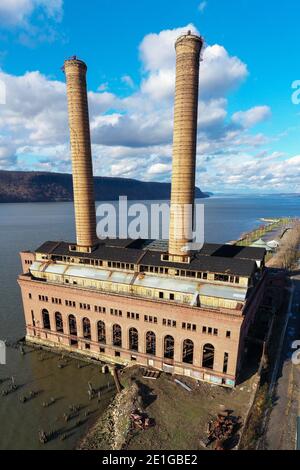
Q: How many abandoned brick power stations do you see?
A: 1